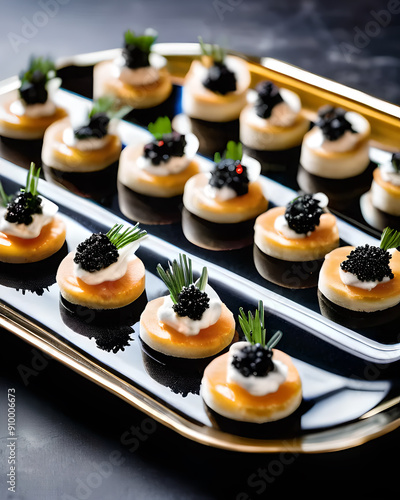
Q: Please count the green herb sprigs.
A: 11